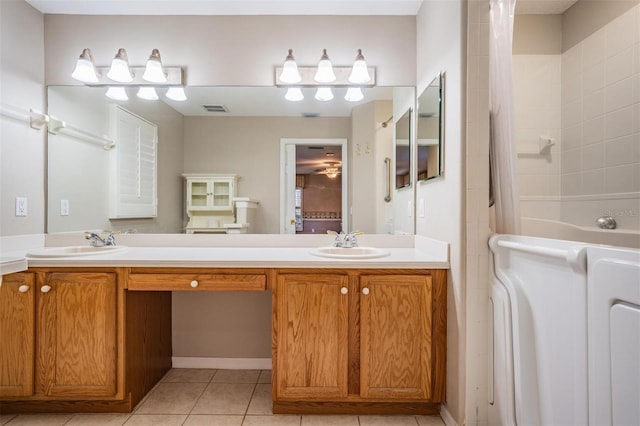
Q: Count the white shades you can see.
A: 6